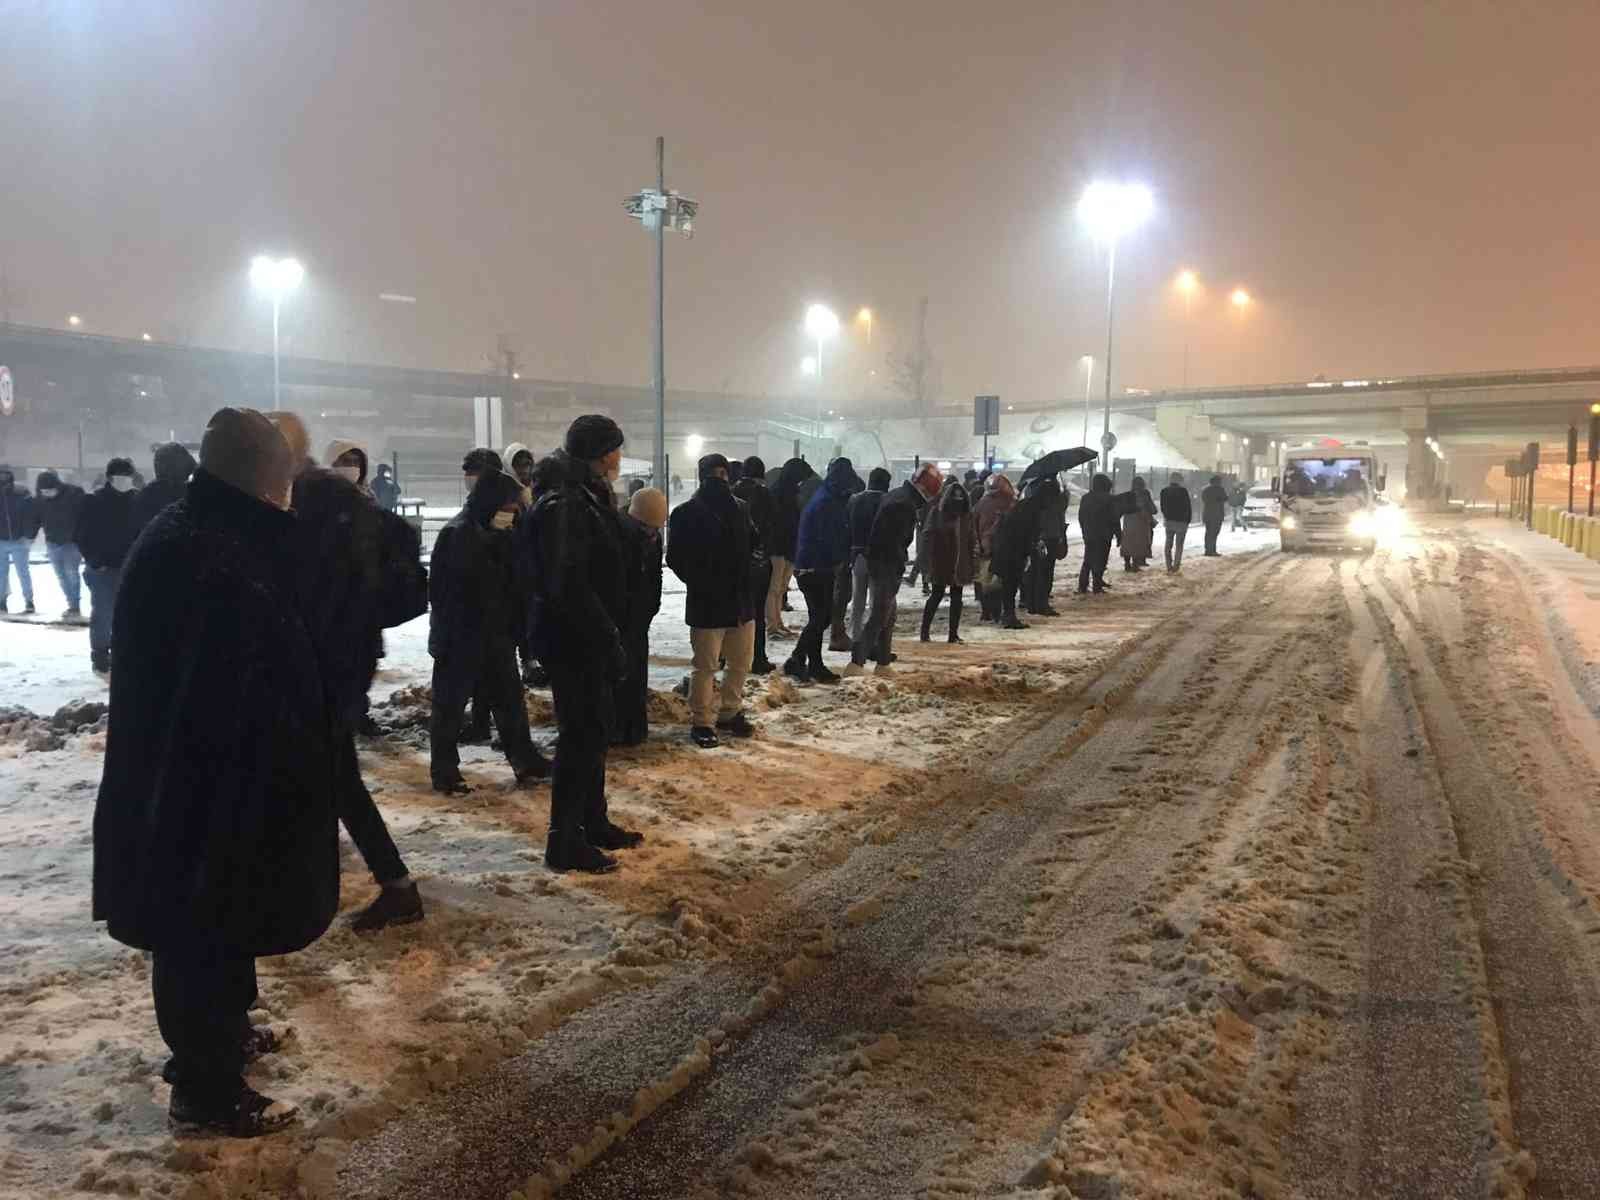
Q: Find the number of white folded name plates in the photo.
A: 0